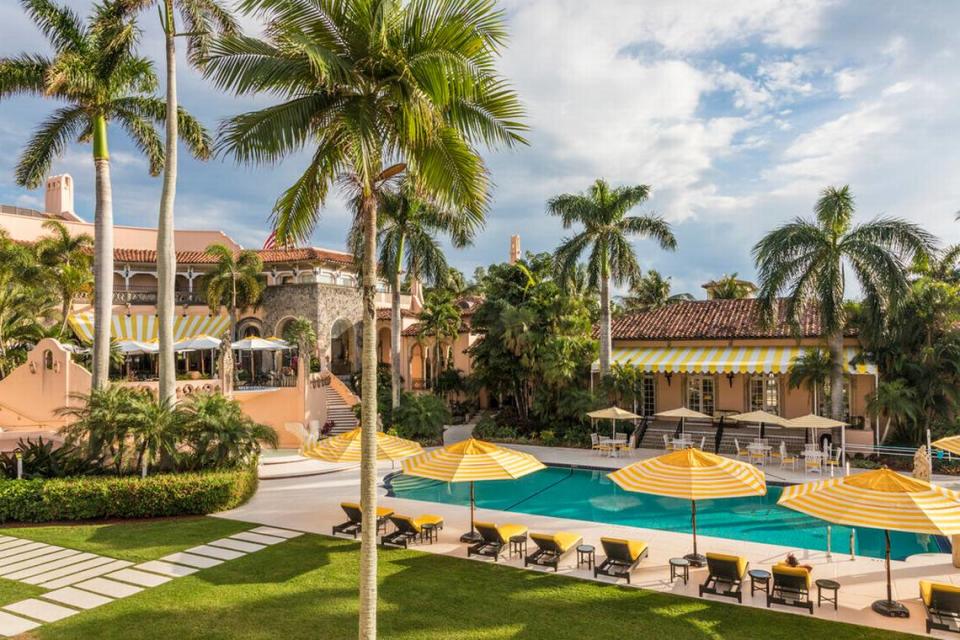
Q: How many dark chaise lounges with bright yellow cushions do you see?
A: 8